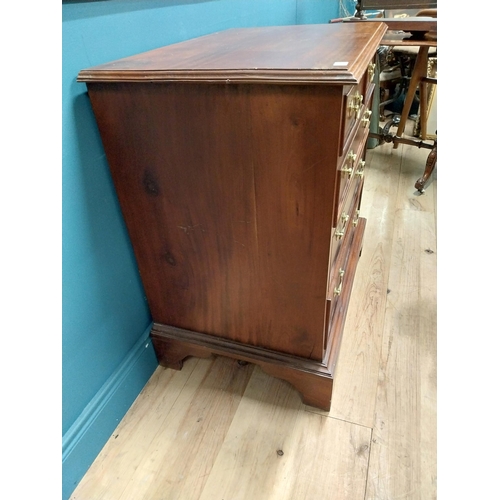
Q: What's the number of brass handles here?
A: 8